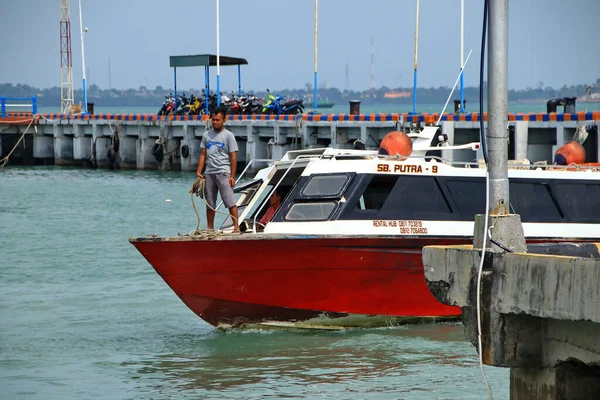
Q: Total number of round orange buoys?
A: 2